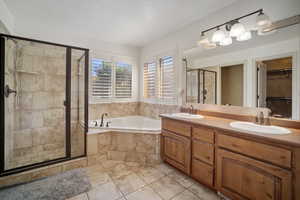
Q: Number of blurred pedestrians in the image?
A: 0